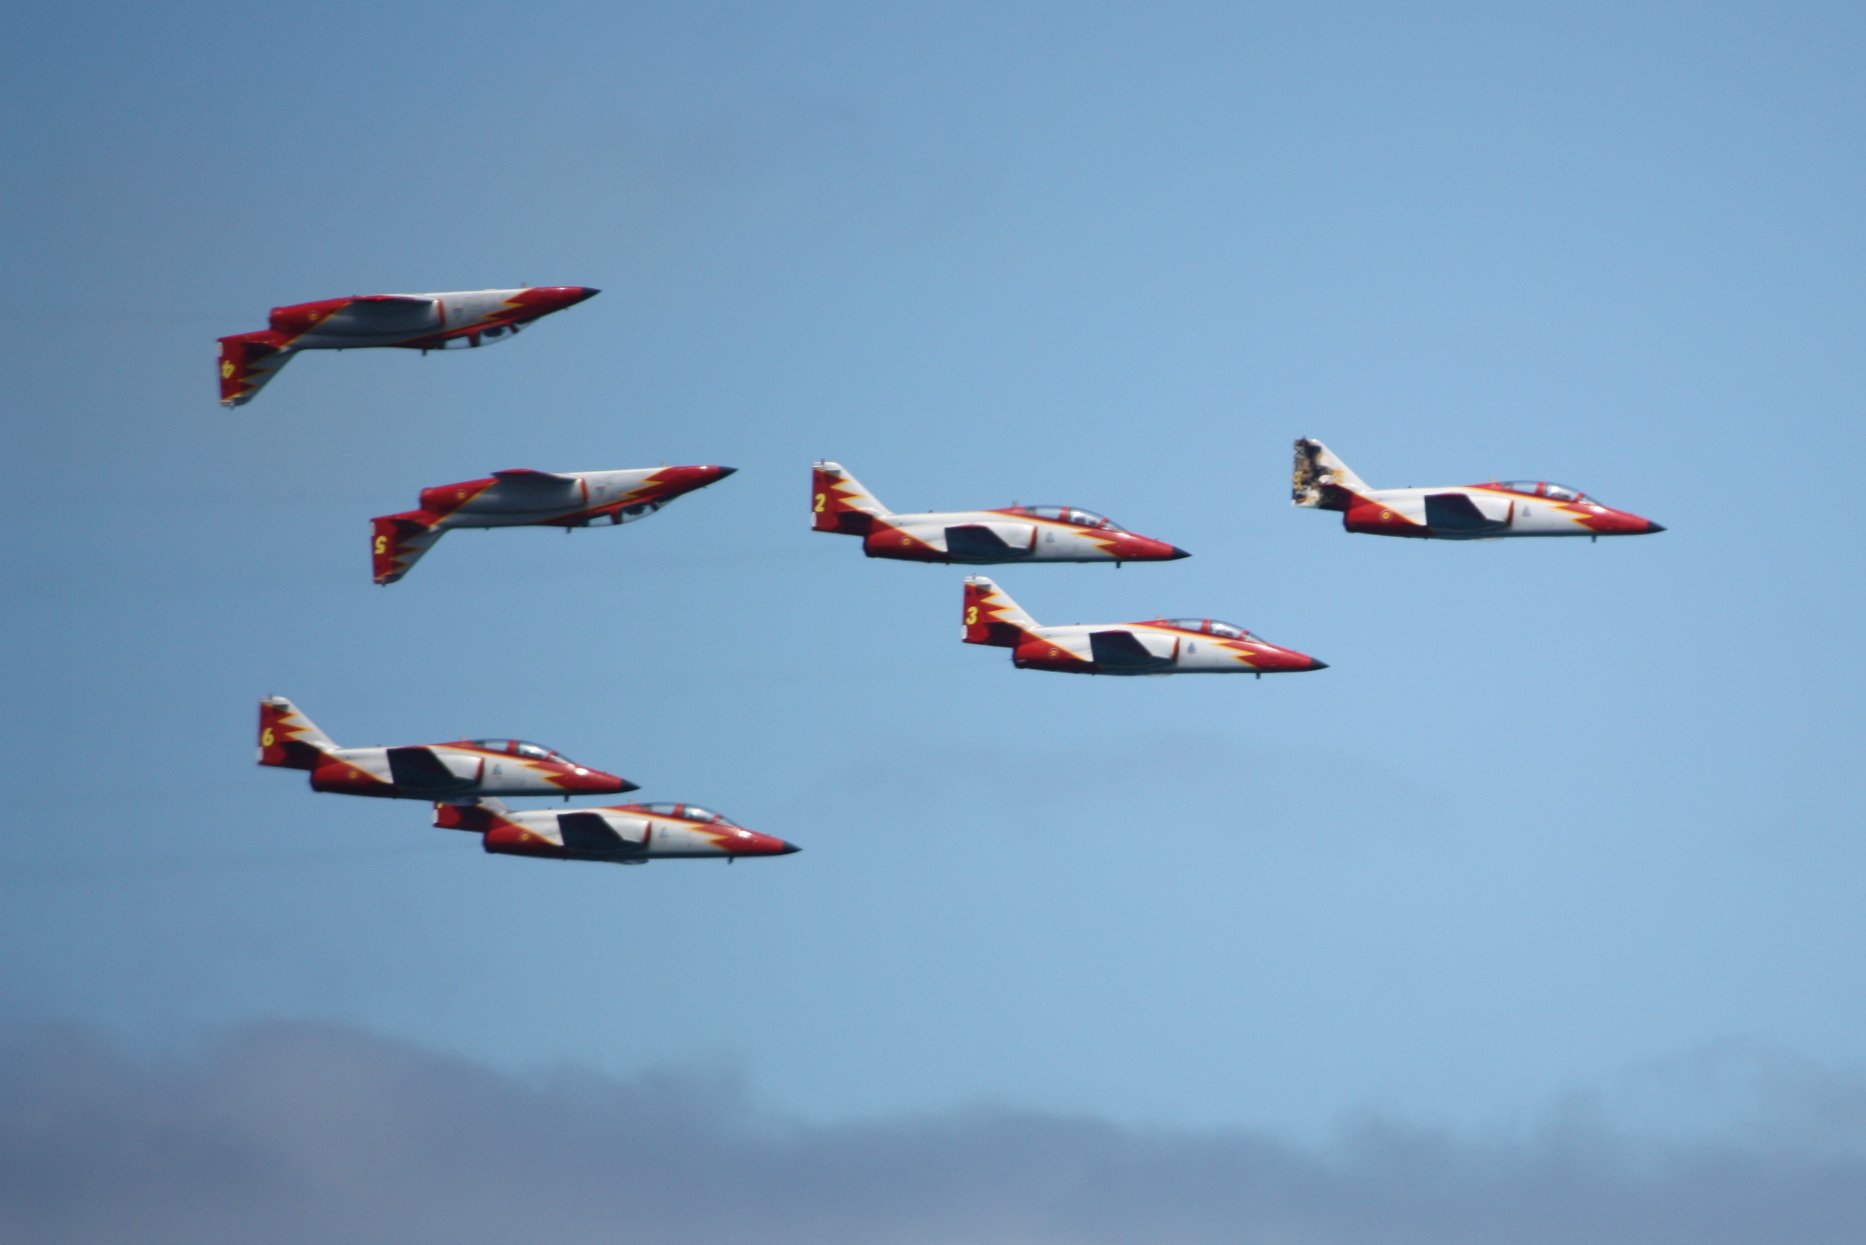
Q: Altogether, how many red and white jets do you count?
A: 7